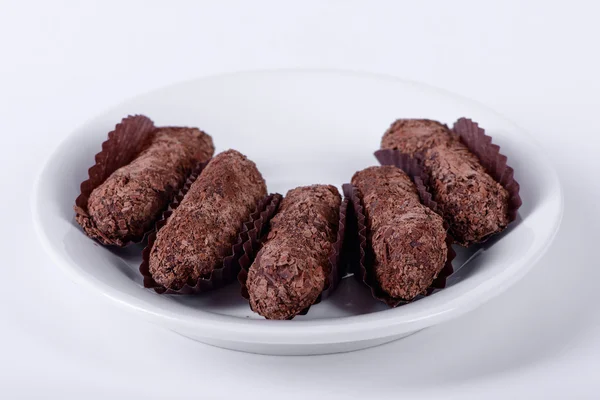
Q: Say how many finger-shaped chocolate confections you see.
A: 5